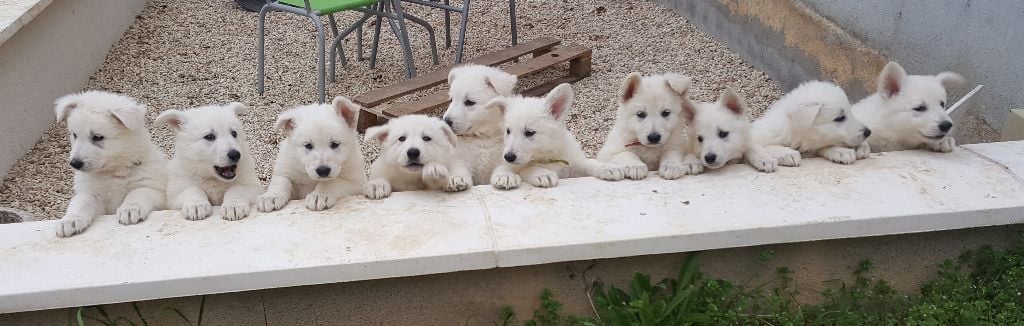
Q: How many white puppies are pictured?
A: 10